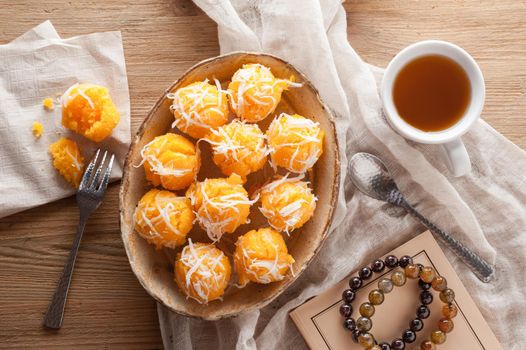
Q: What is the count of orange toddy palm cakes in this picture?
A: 11